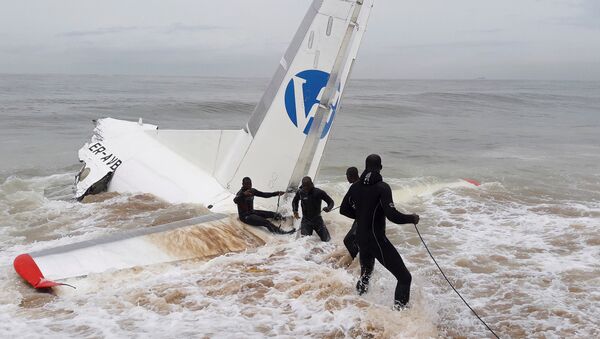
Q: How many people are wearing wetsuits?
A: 4